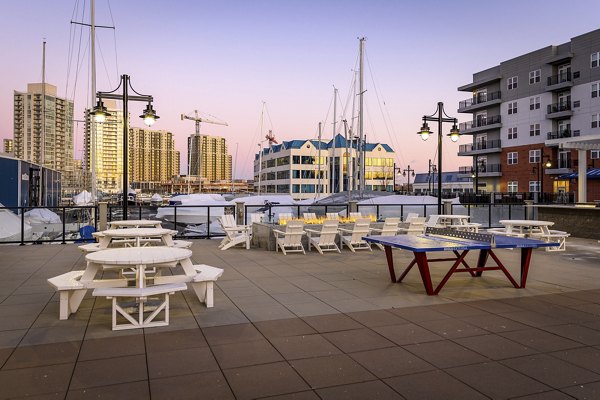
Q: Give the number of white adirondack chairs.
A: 13